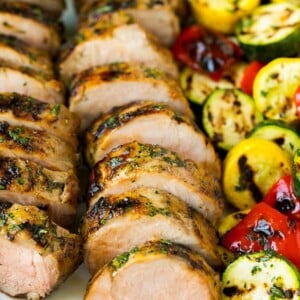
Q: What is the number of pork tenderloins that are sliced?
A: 2